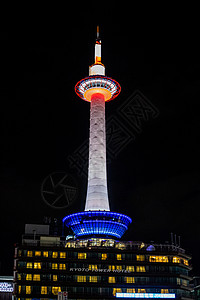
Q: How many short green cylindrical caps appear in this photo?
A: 0